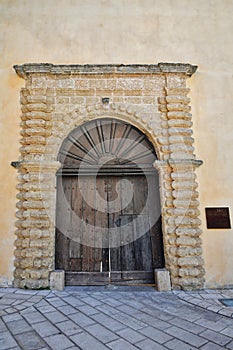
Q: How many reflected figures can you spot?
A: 0